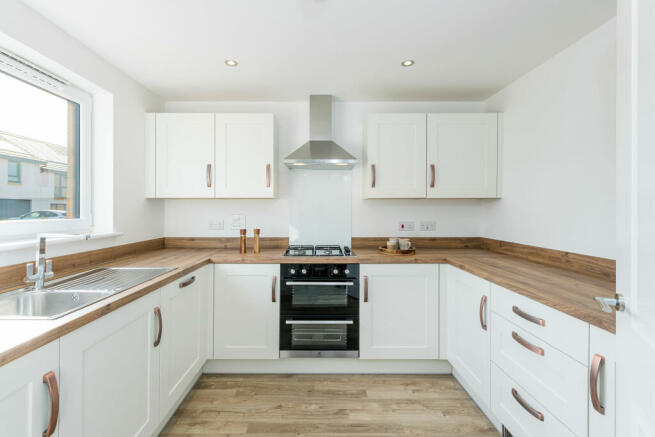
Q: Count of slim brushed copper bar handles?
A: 14